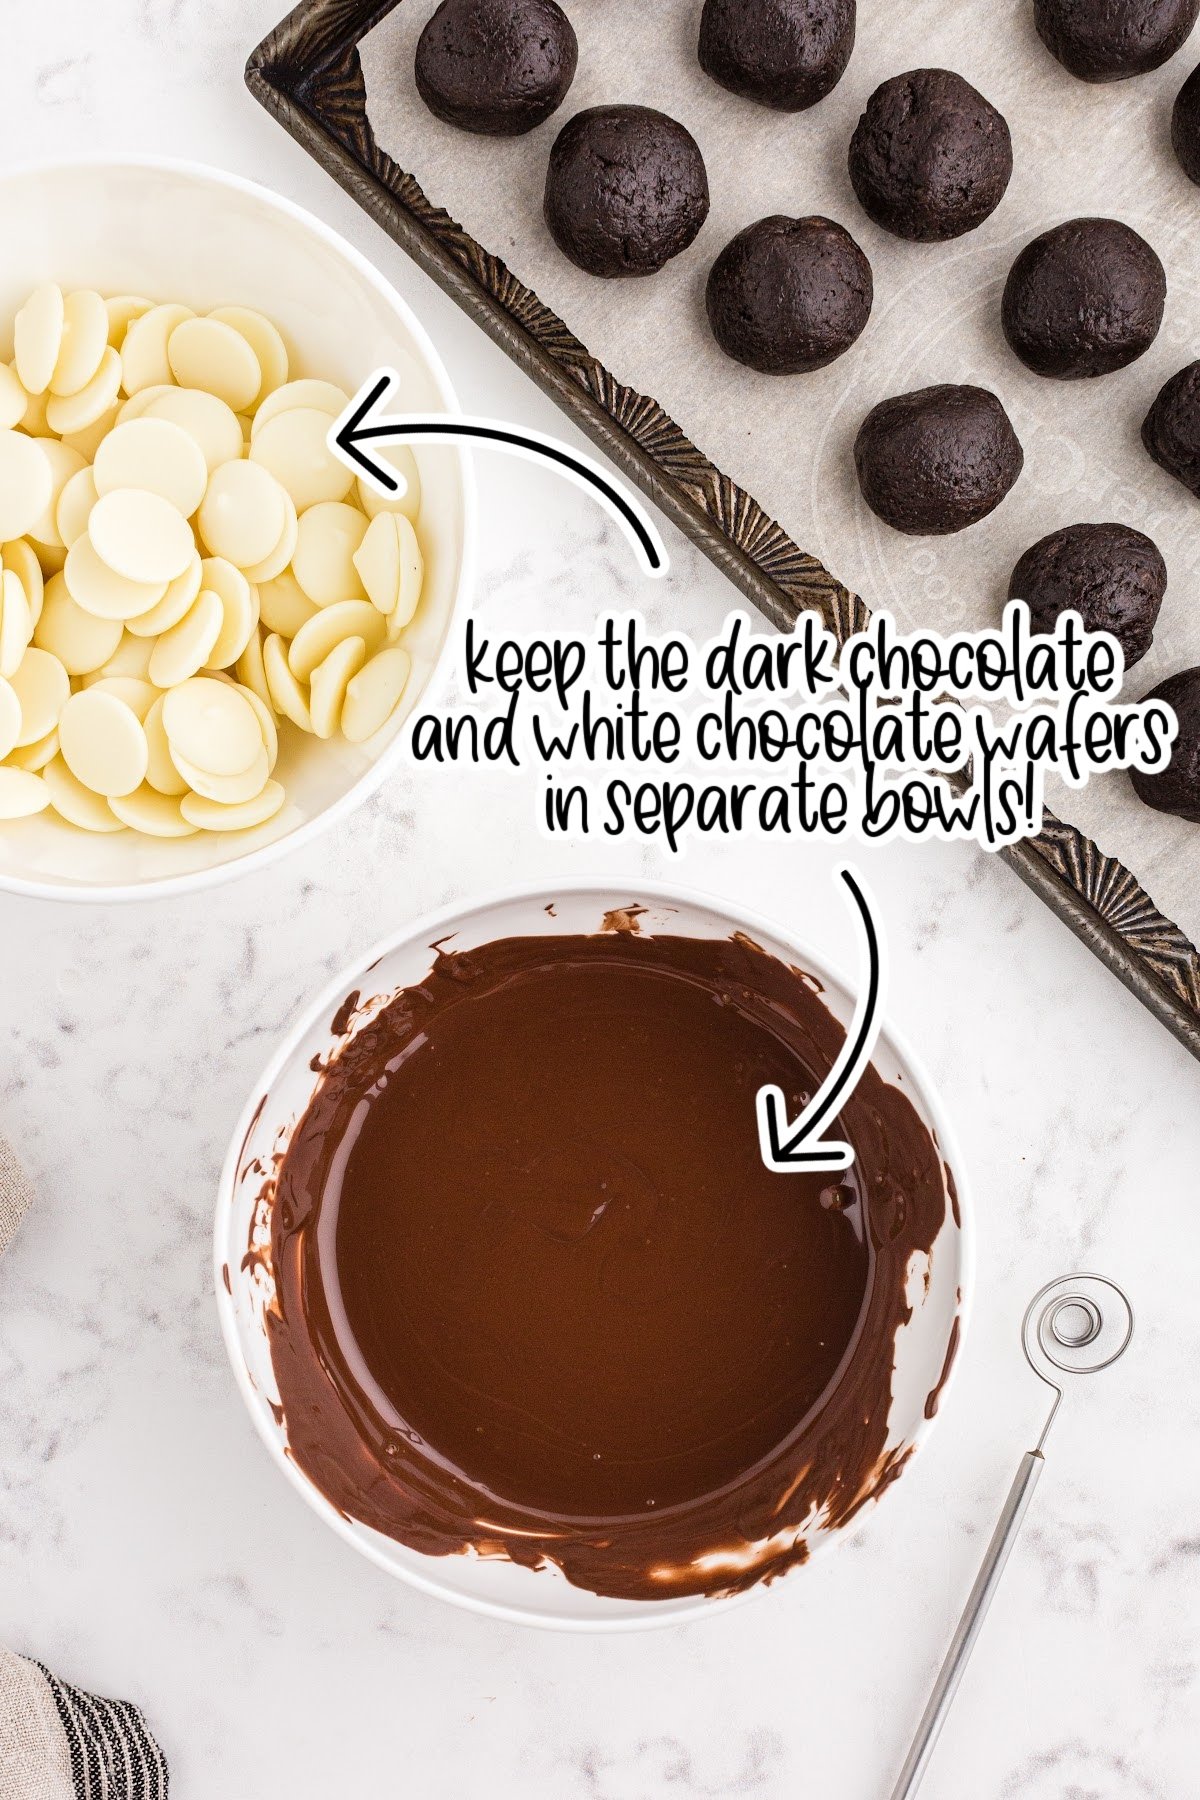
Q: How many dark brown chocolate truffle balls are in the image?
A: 12